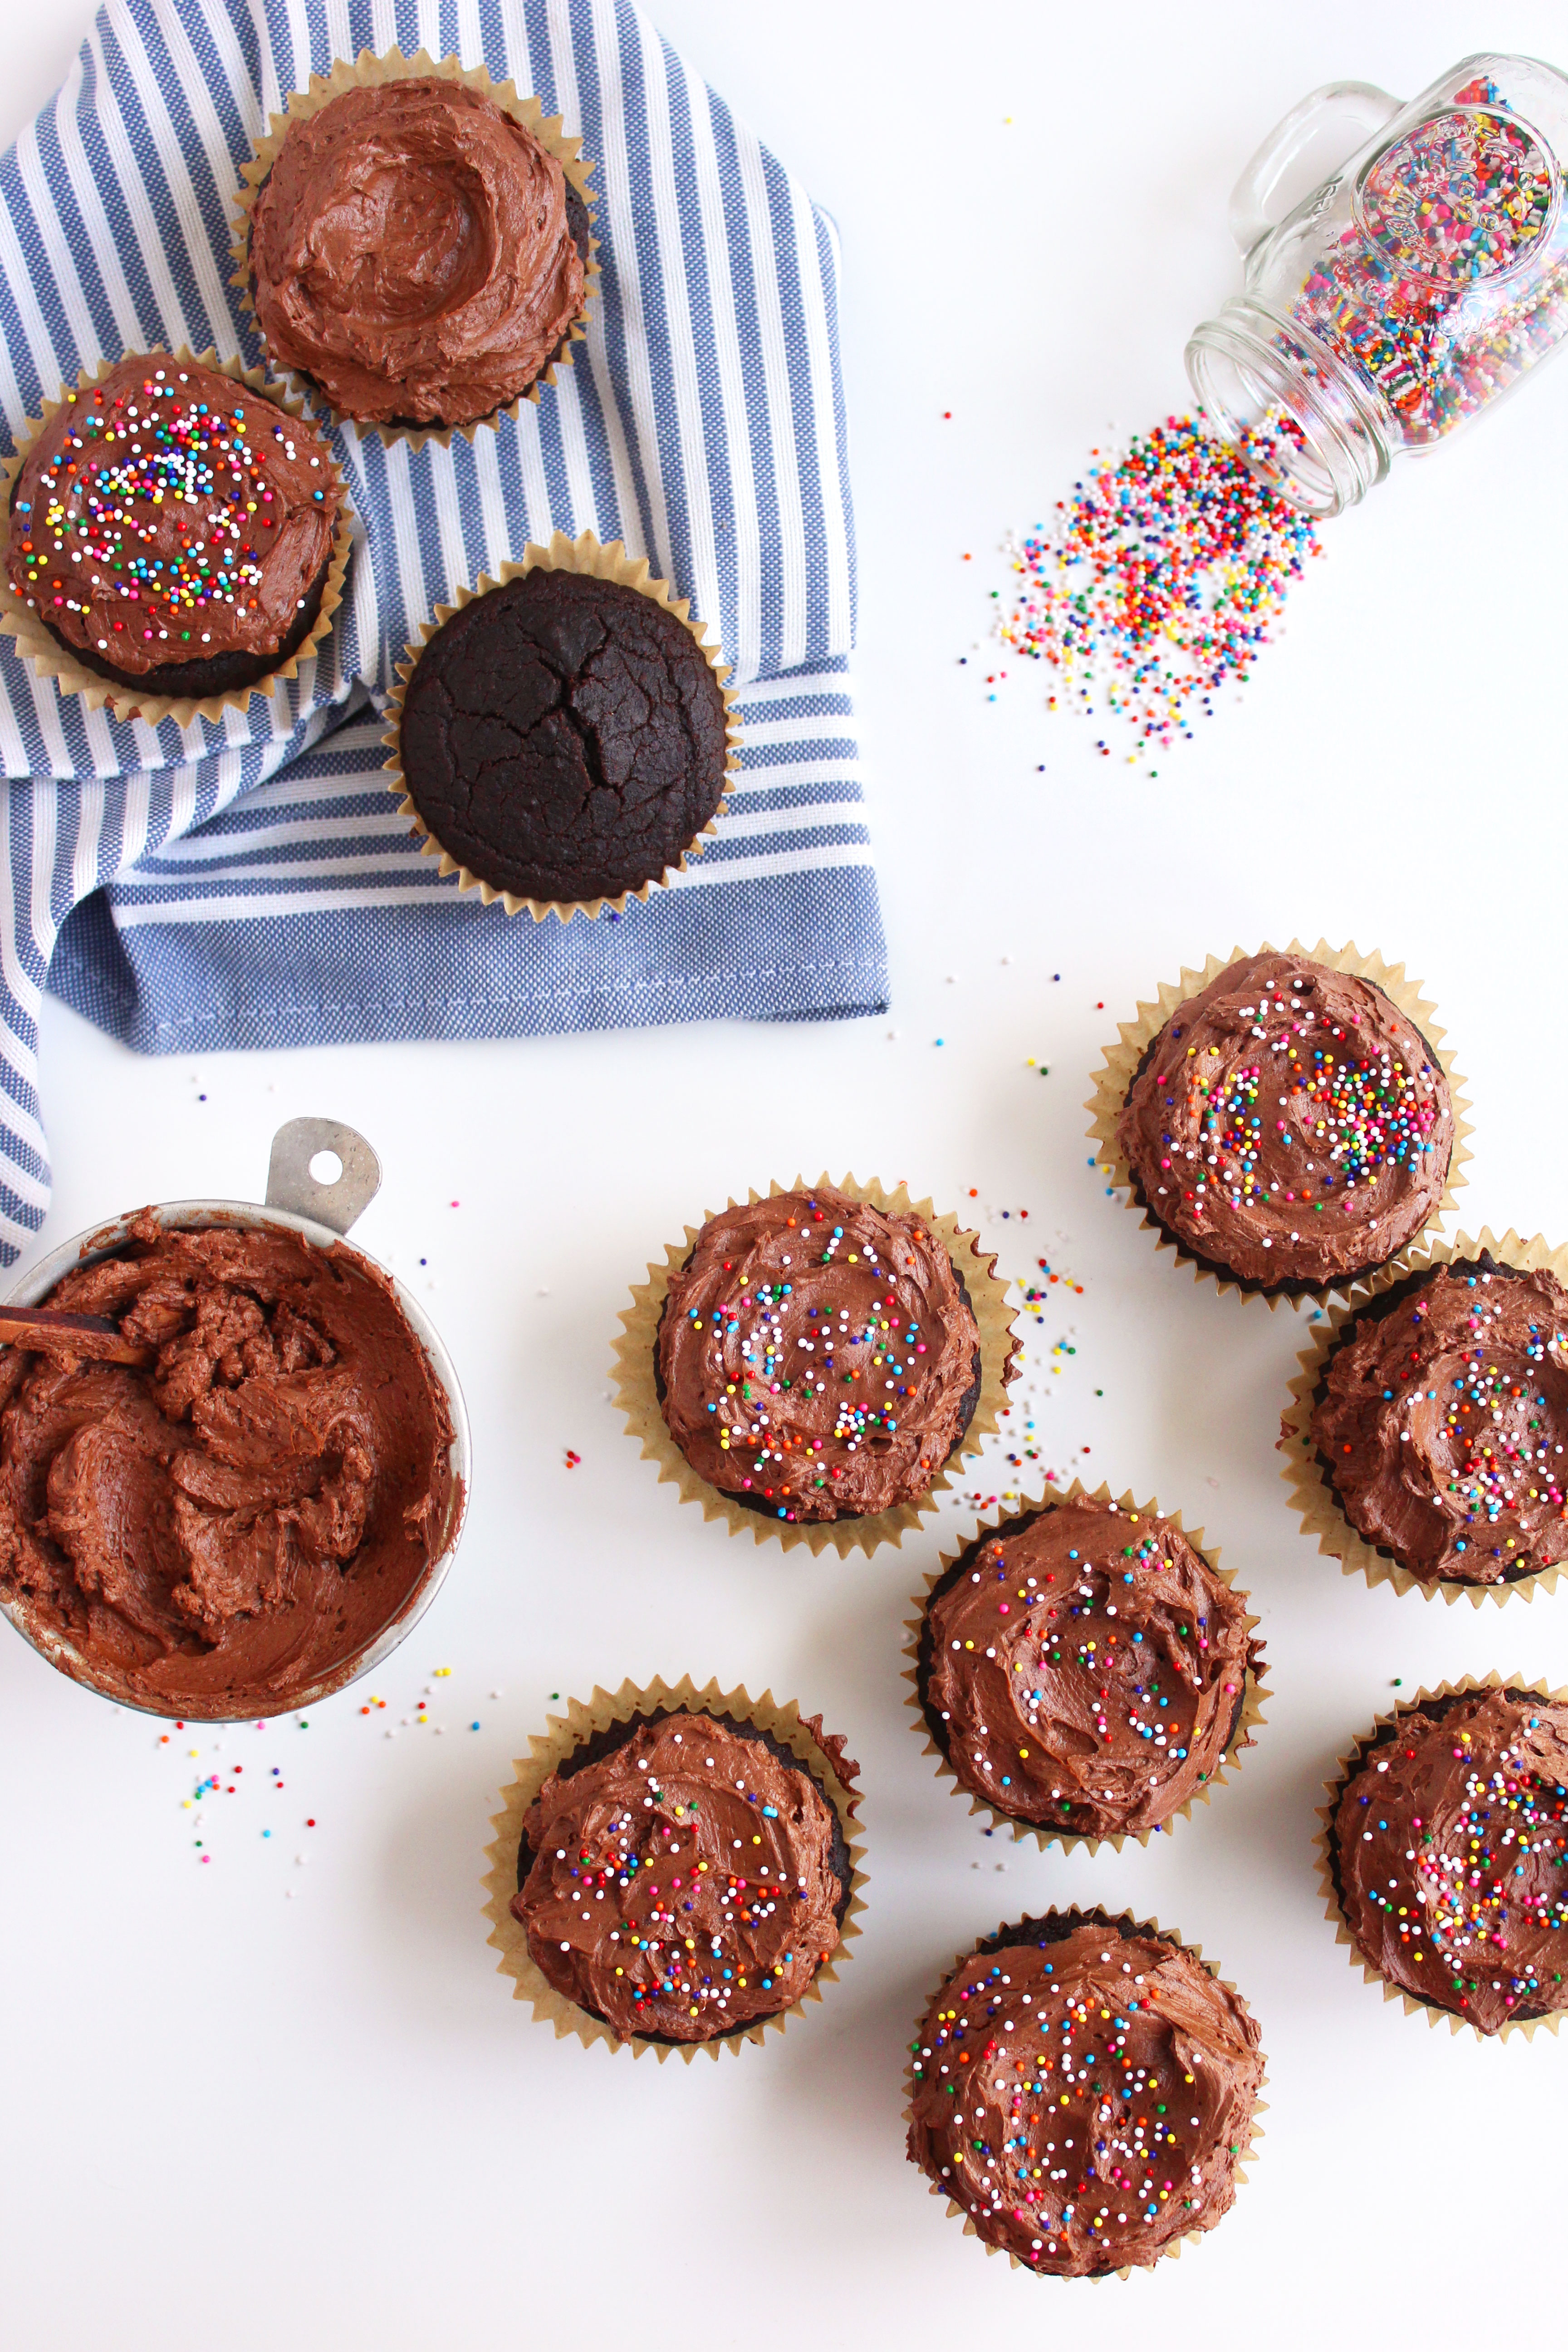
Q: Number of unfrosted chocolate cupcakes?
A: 1